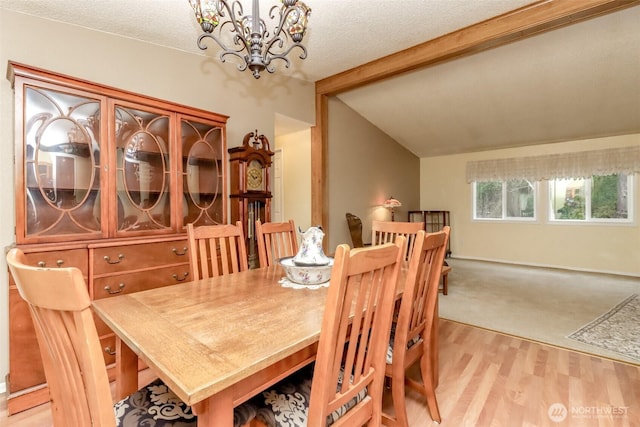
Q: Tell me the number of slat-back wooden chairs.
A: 6